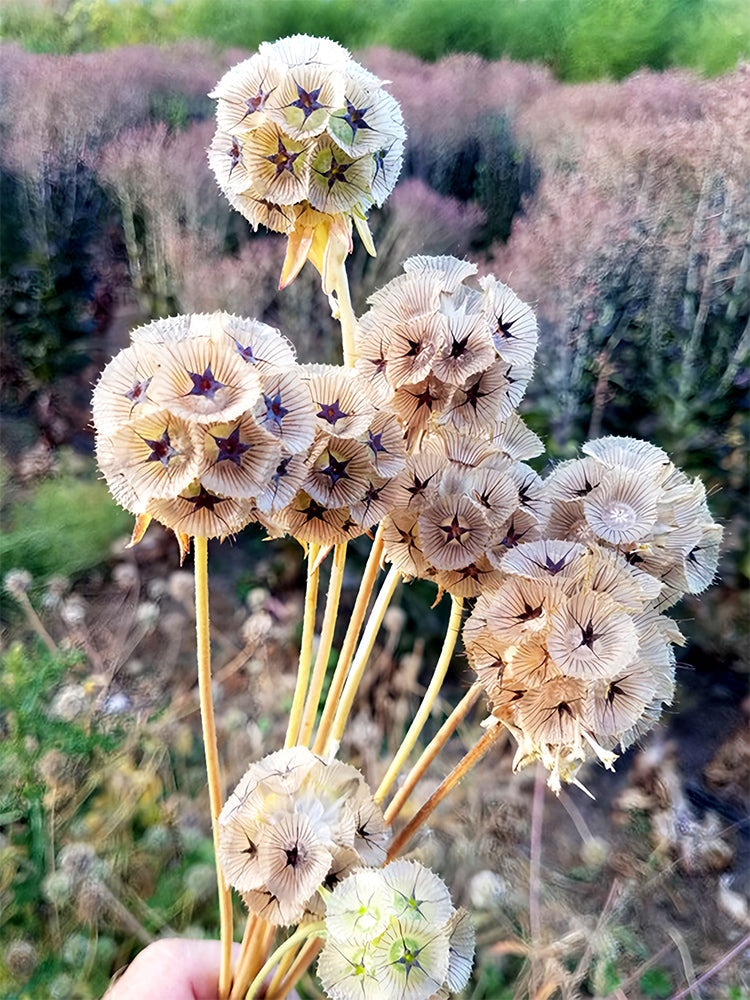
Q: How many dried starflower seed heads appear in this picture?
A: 9